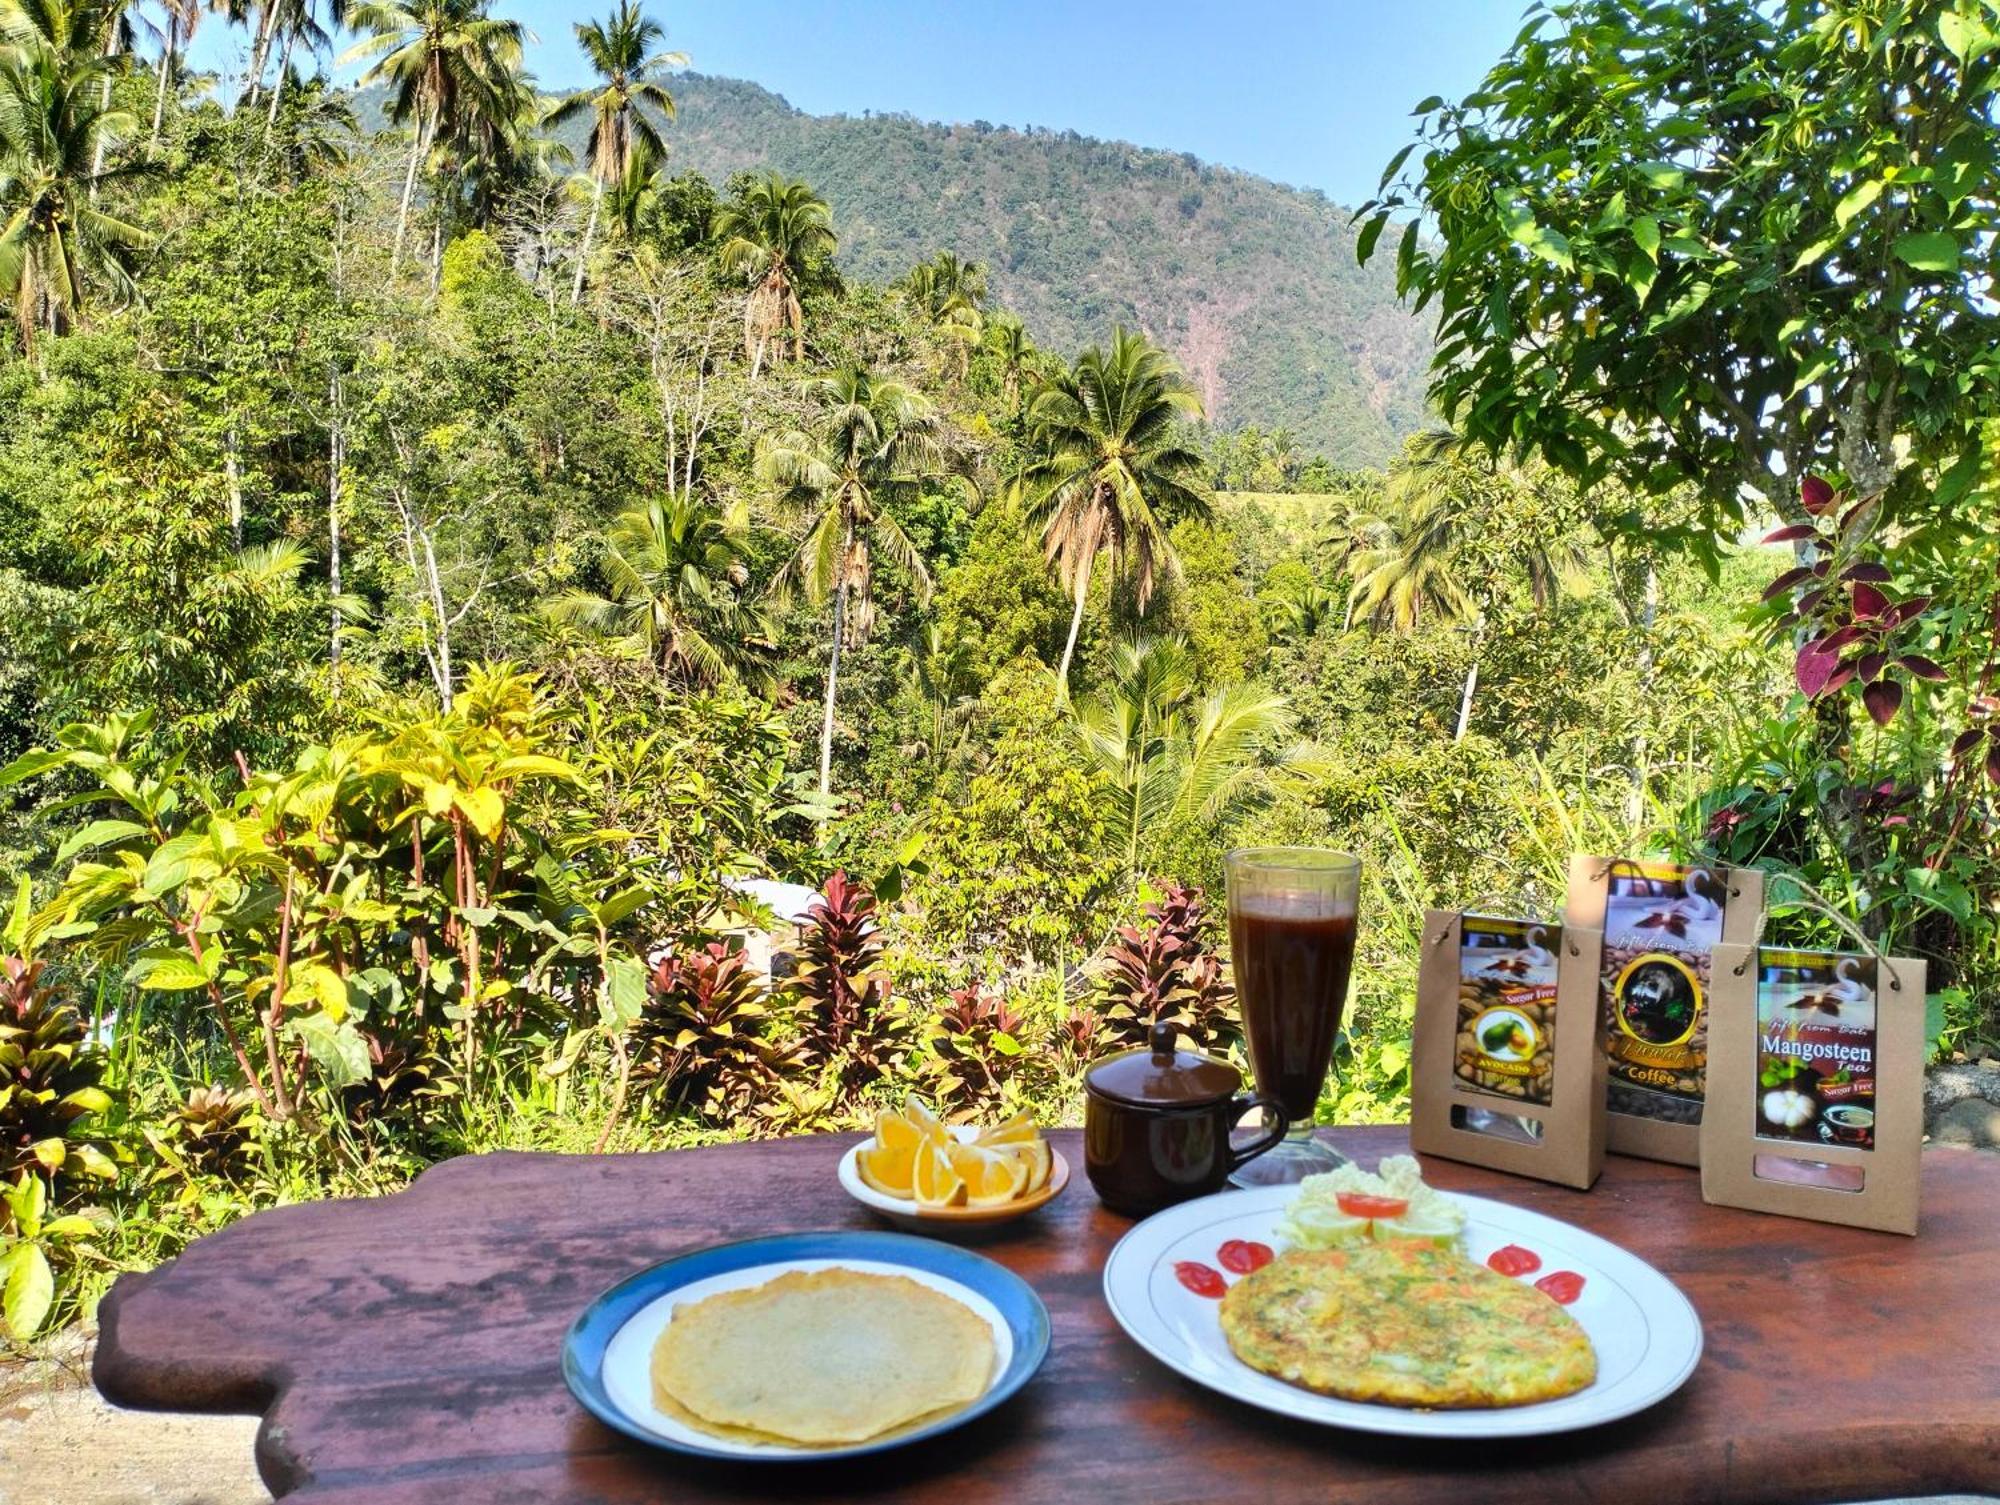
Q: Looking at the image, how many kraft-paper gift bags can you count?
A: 3